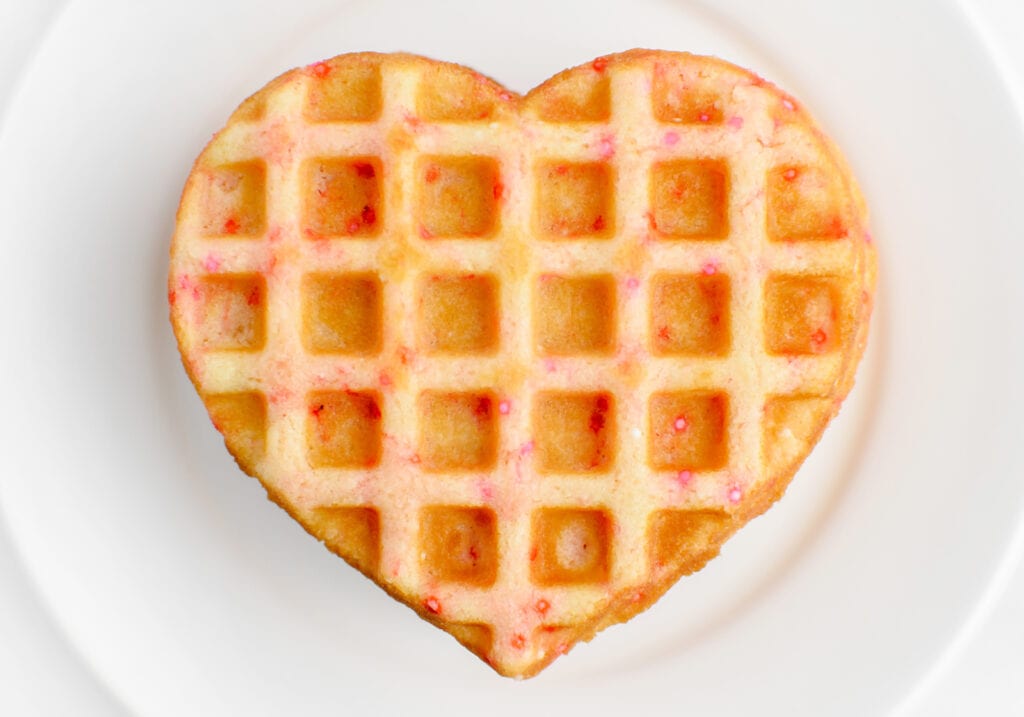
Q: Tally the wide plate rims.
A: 1